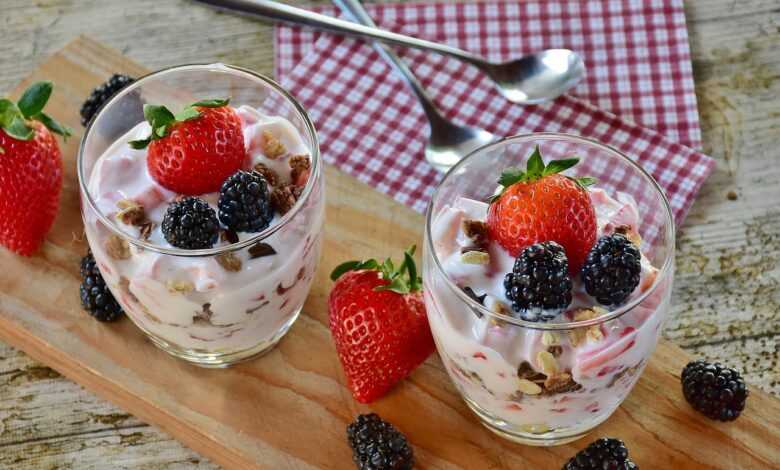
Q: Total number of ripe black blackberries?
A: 9